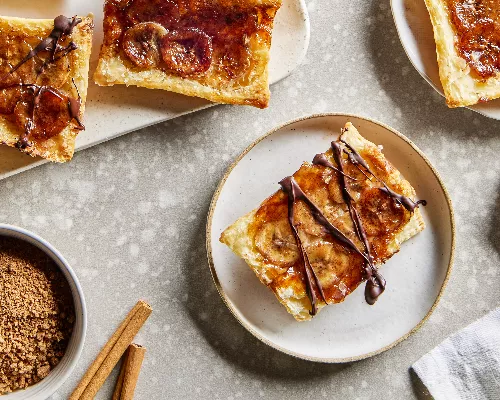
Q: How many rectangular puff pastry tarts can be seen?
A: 4